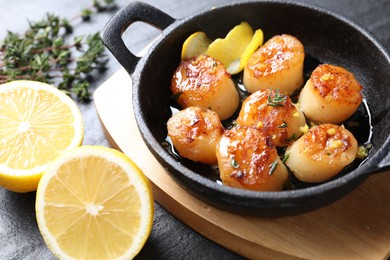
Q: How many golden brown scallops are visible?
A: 7